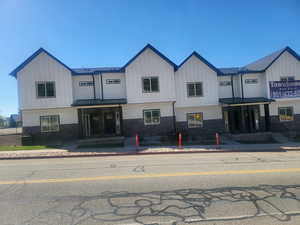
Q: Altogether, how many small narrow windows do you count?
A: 4